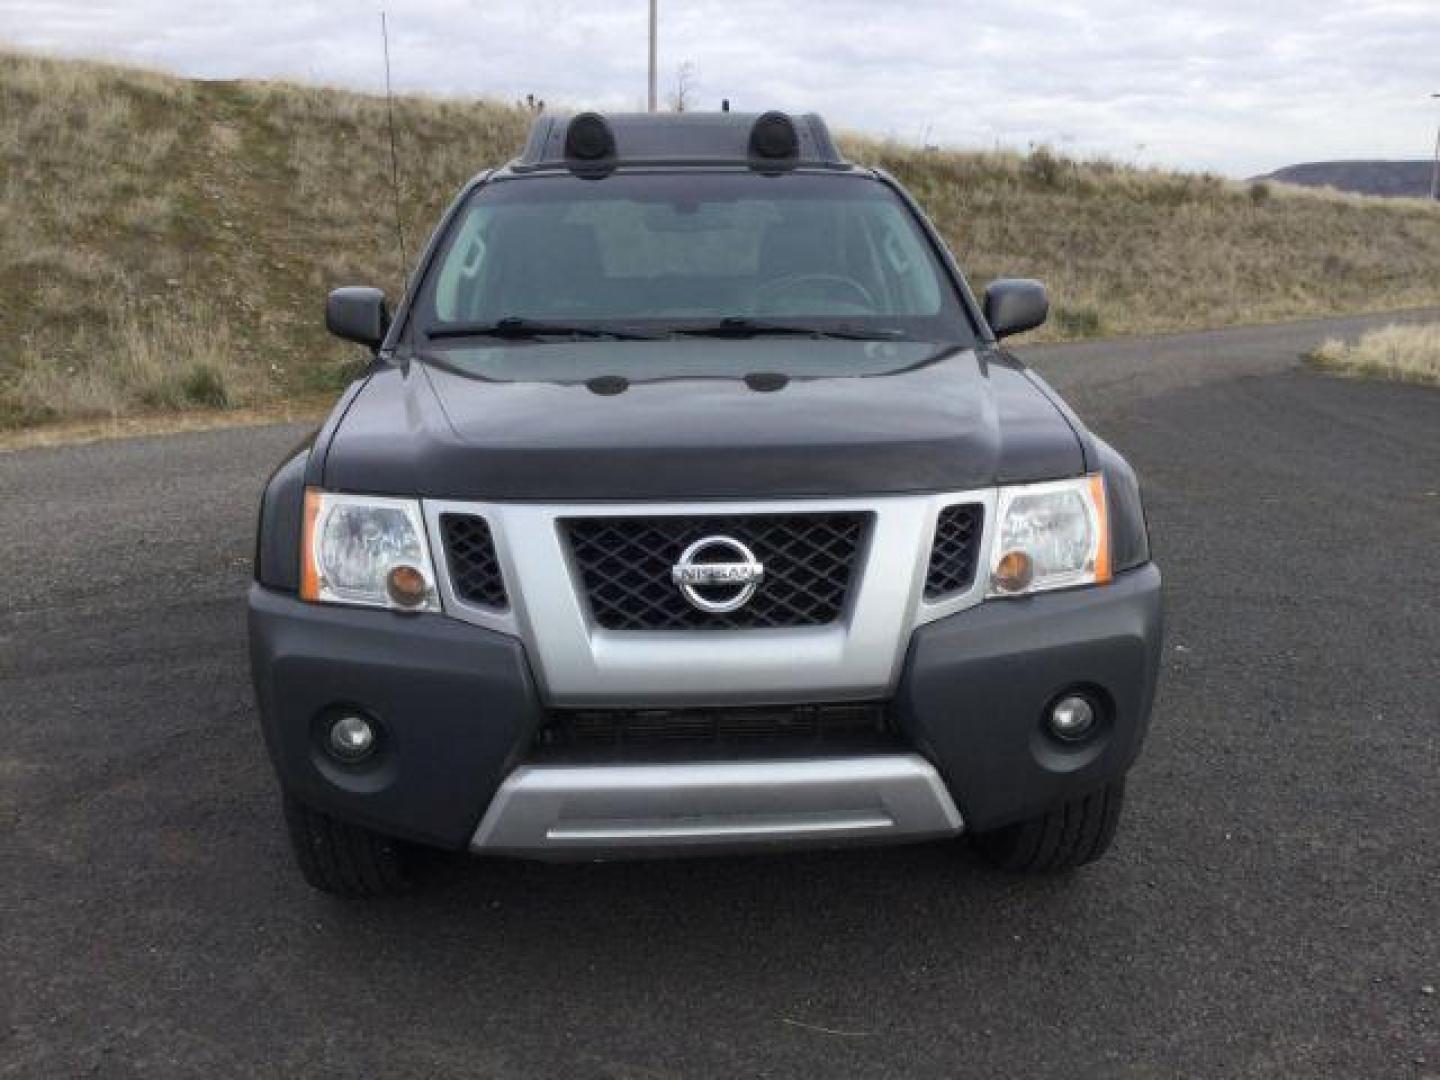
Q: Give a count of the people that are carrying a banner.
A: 0